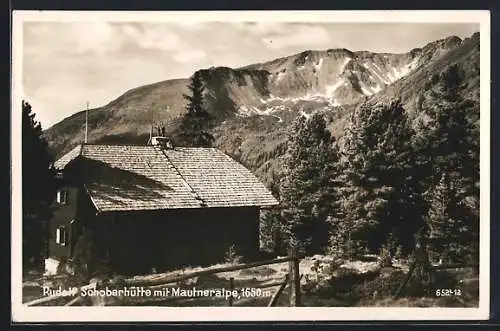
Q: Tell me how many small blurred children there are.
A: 0